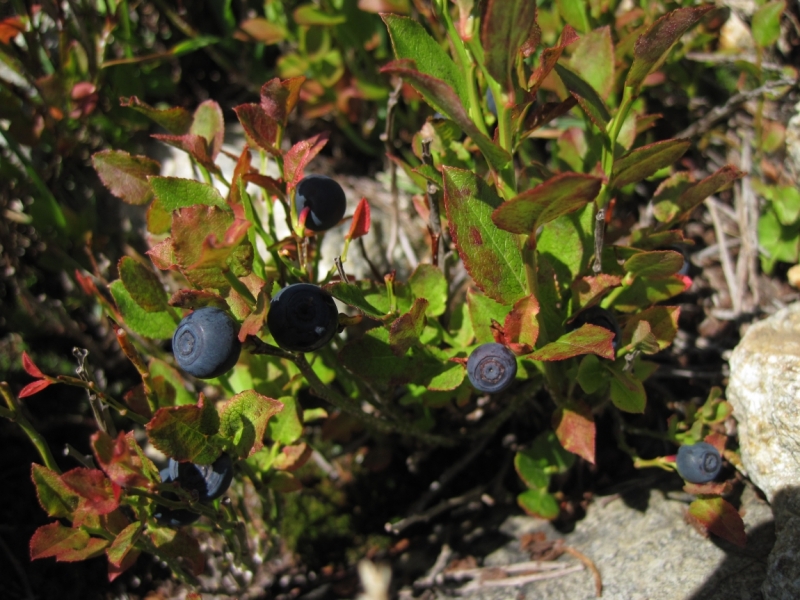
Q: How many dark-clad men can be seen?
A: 0